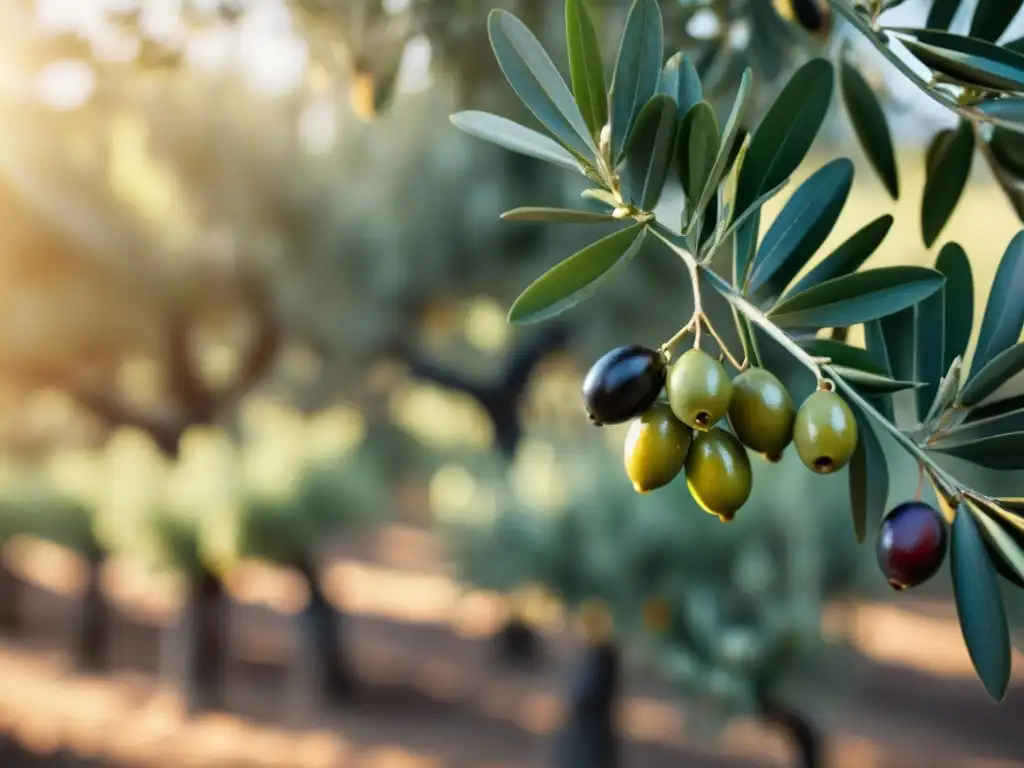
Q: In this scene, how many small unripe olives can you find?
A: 5